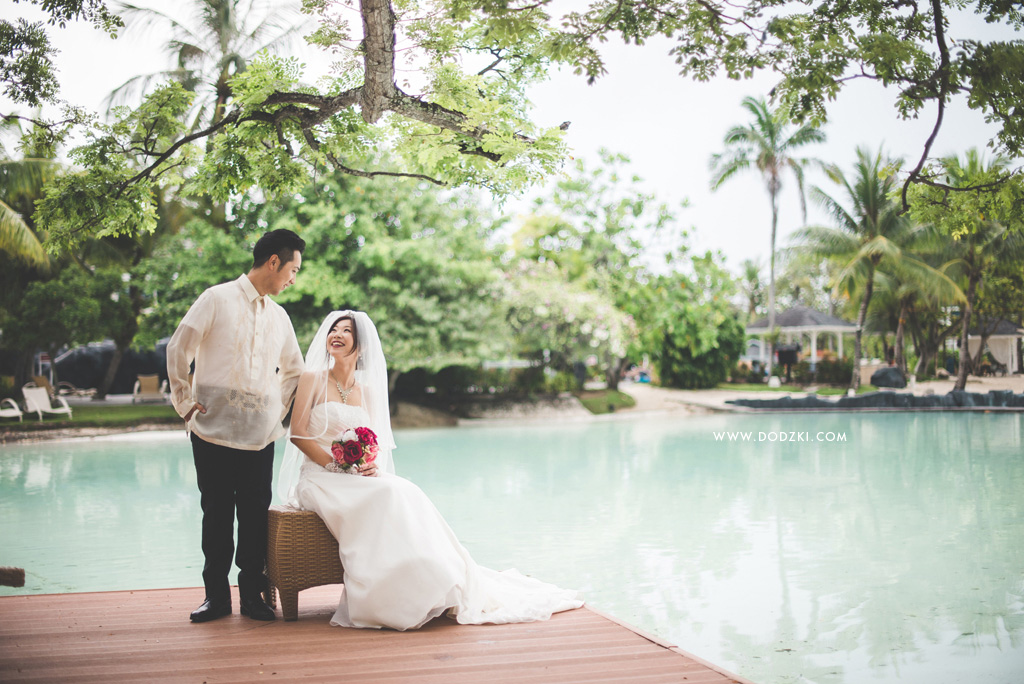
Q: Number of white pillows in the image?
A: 0